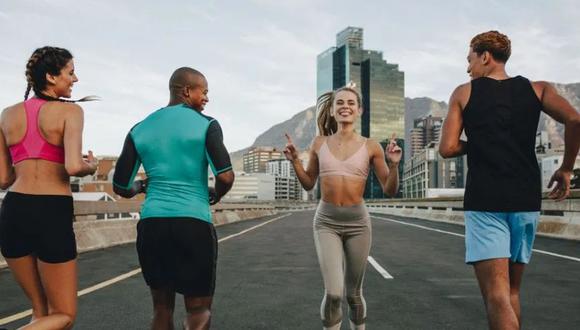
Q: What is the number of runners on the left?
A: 2